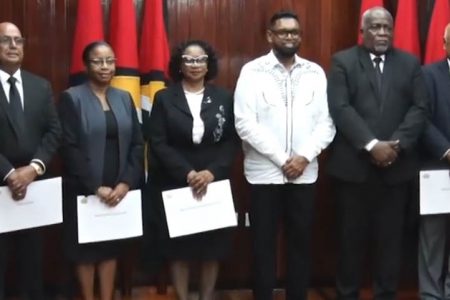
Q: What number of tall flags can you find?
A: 6